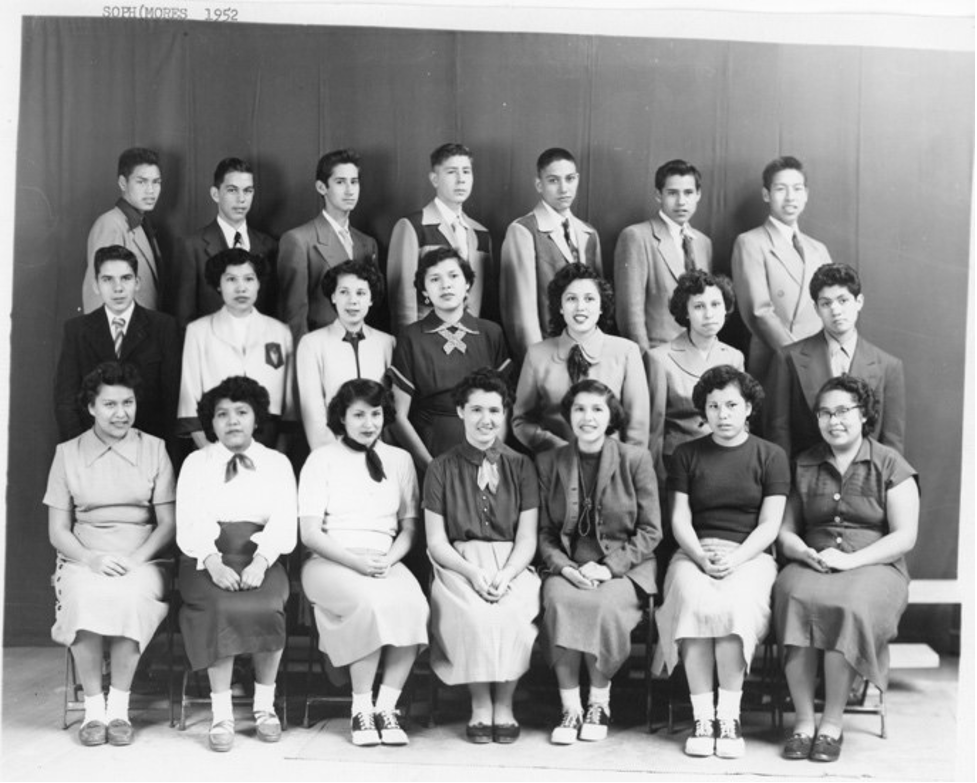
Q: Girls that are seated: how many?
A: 7